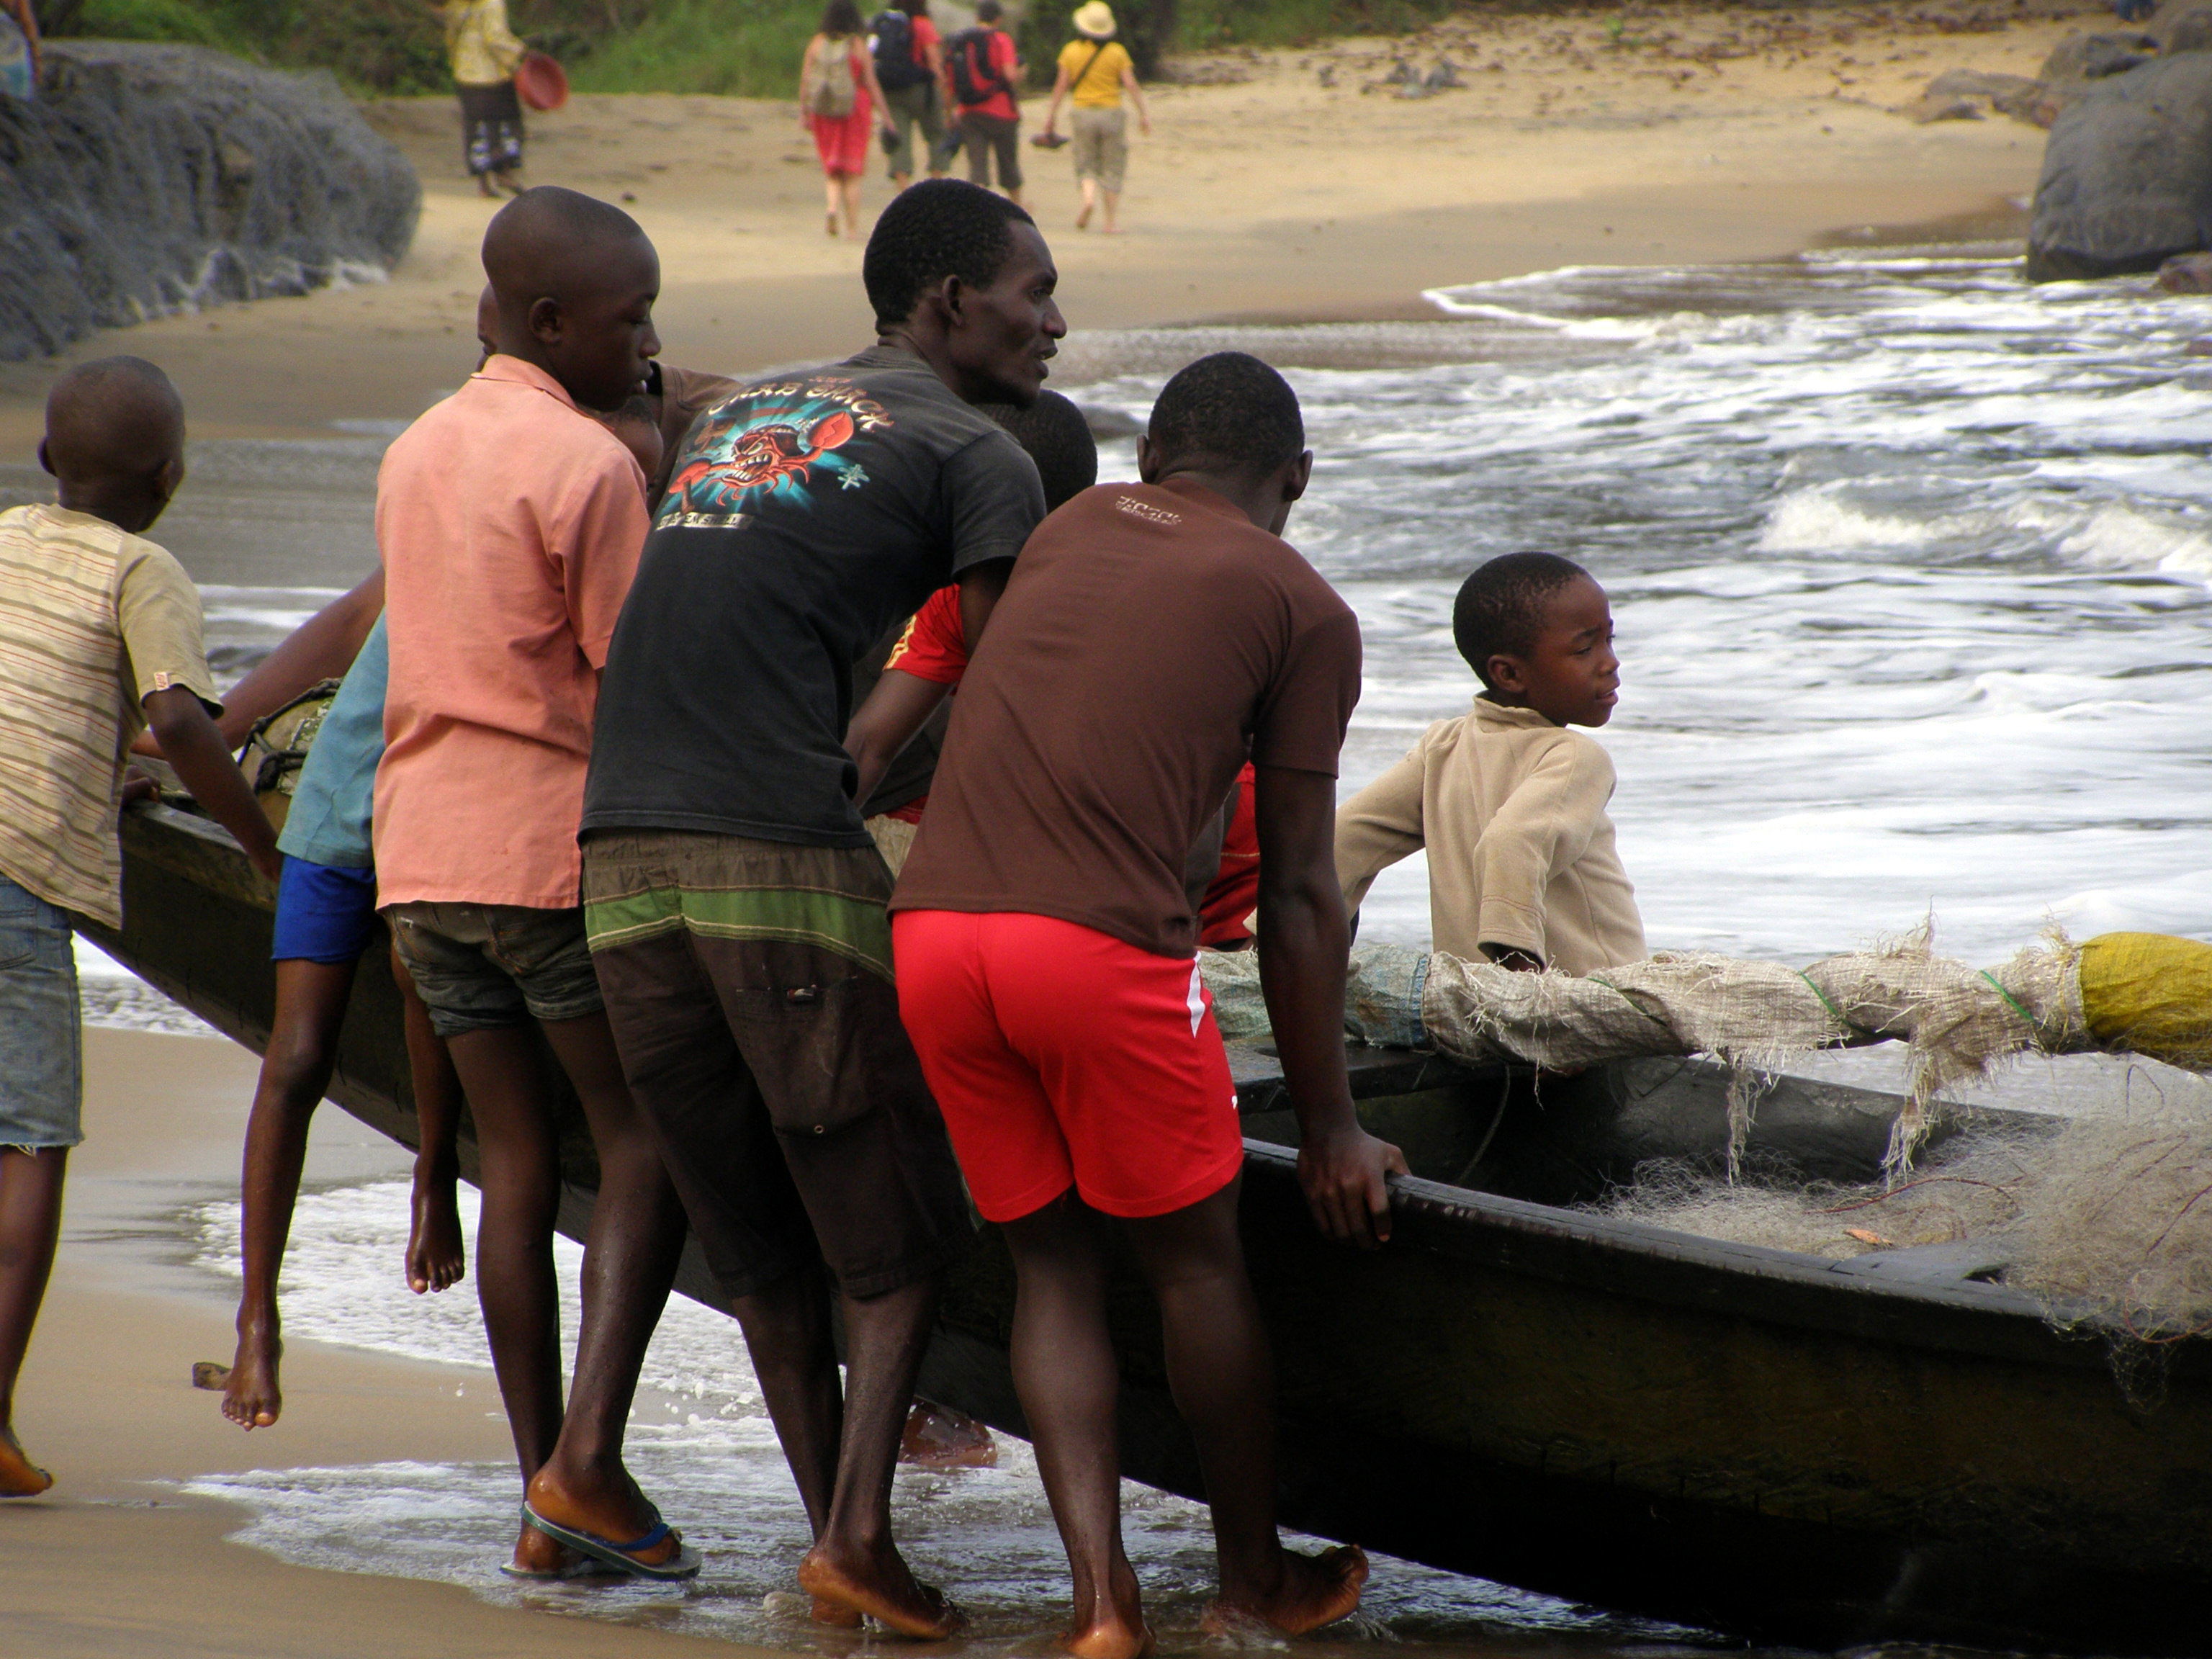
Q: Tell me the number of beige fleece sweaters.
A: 1